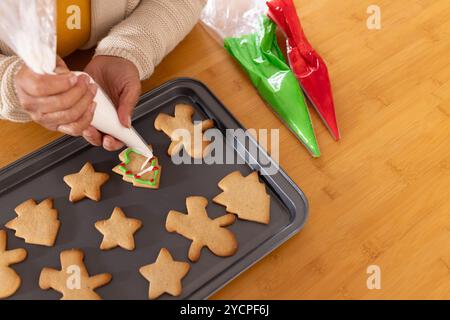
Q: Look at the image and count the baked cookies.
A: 10